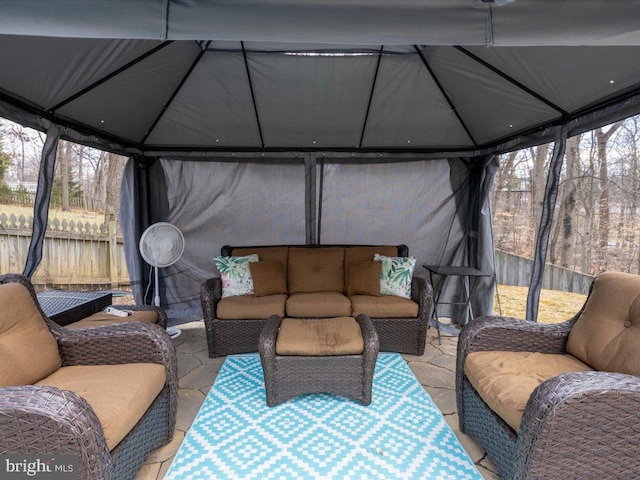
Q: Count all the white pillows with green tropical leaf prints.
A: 2